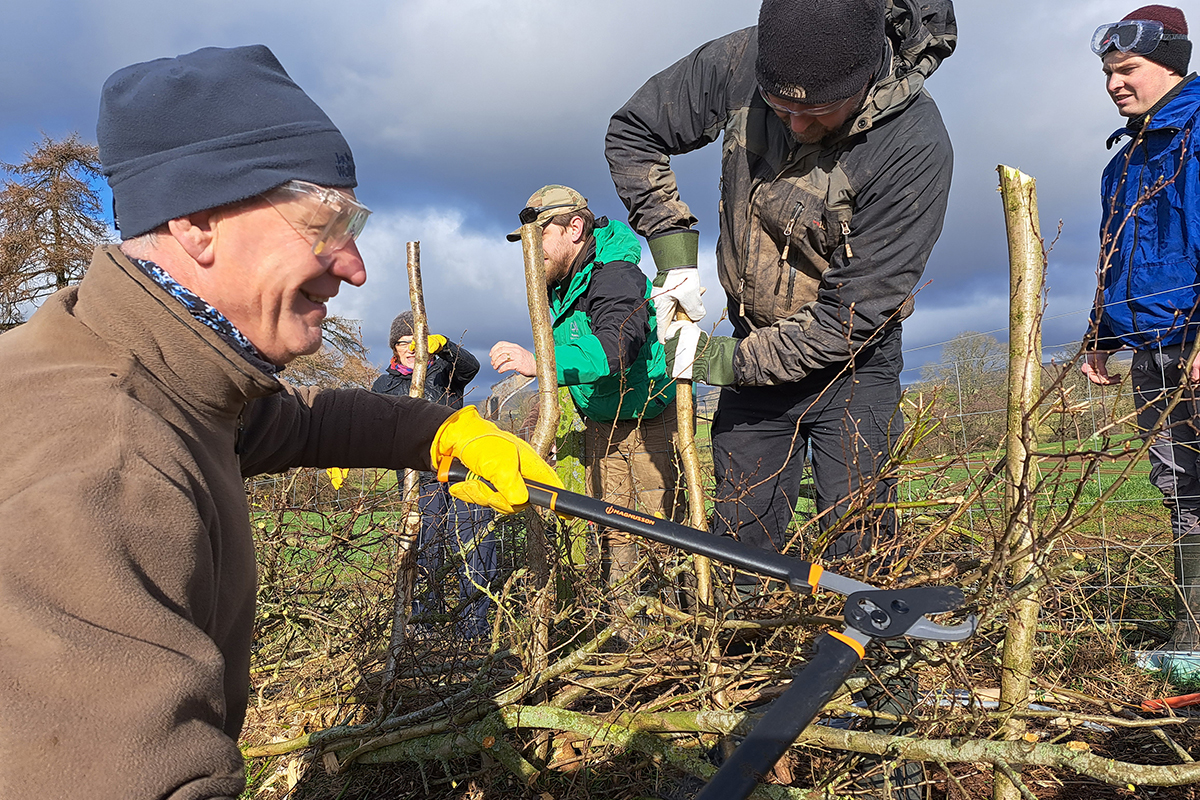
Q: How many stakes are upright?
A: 4